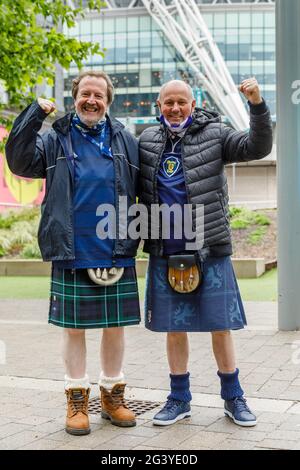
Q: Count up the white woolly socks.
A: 2